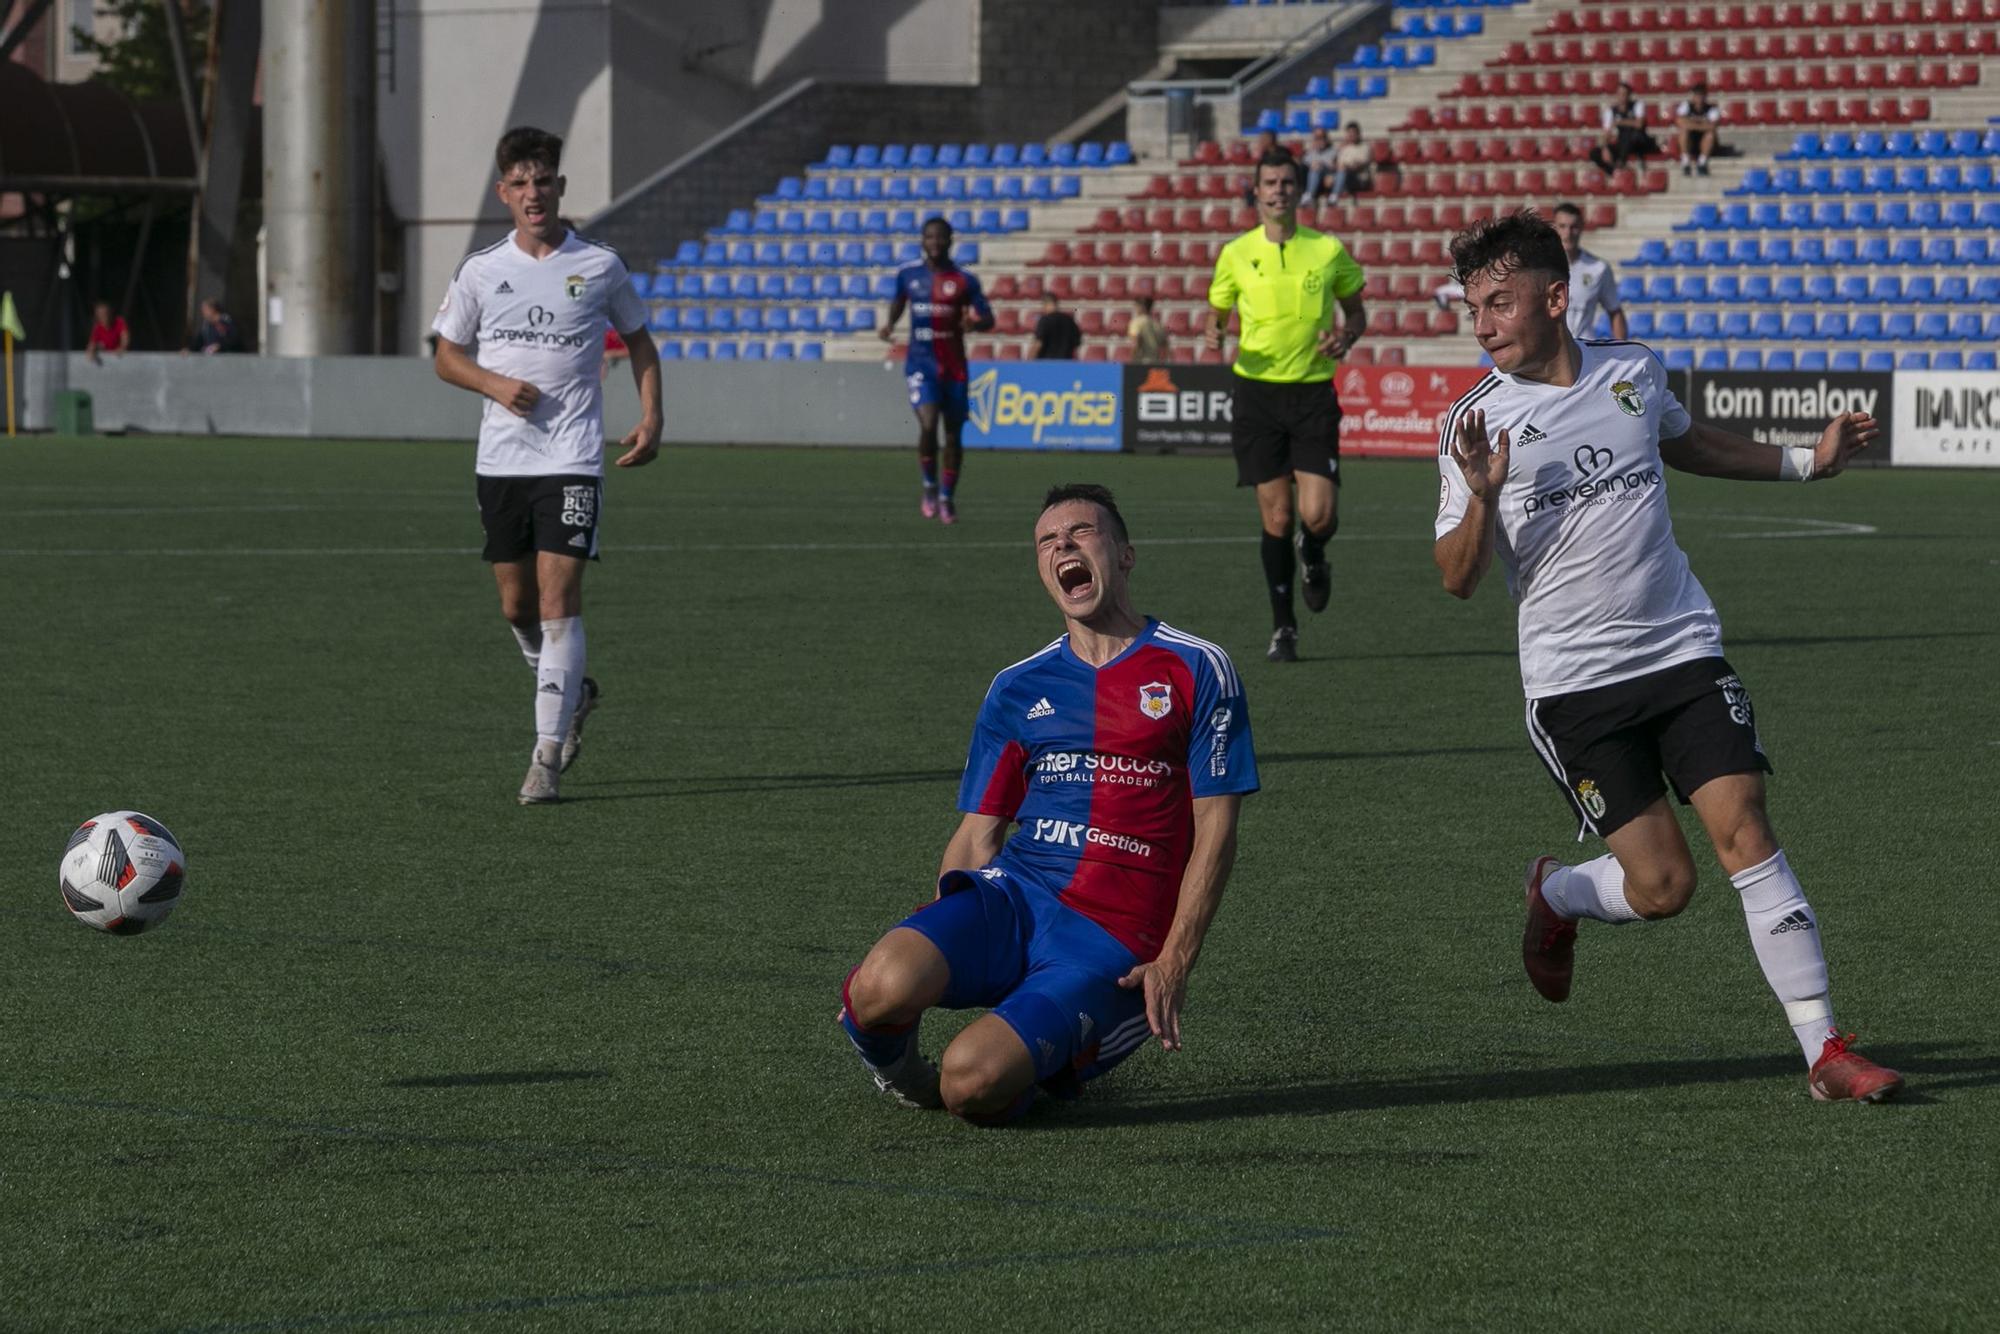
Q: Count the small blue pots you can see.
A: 0